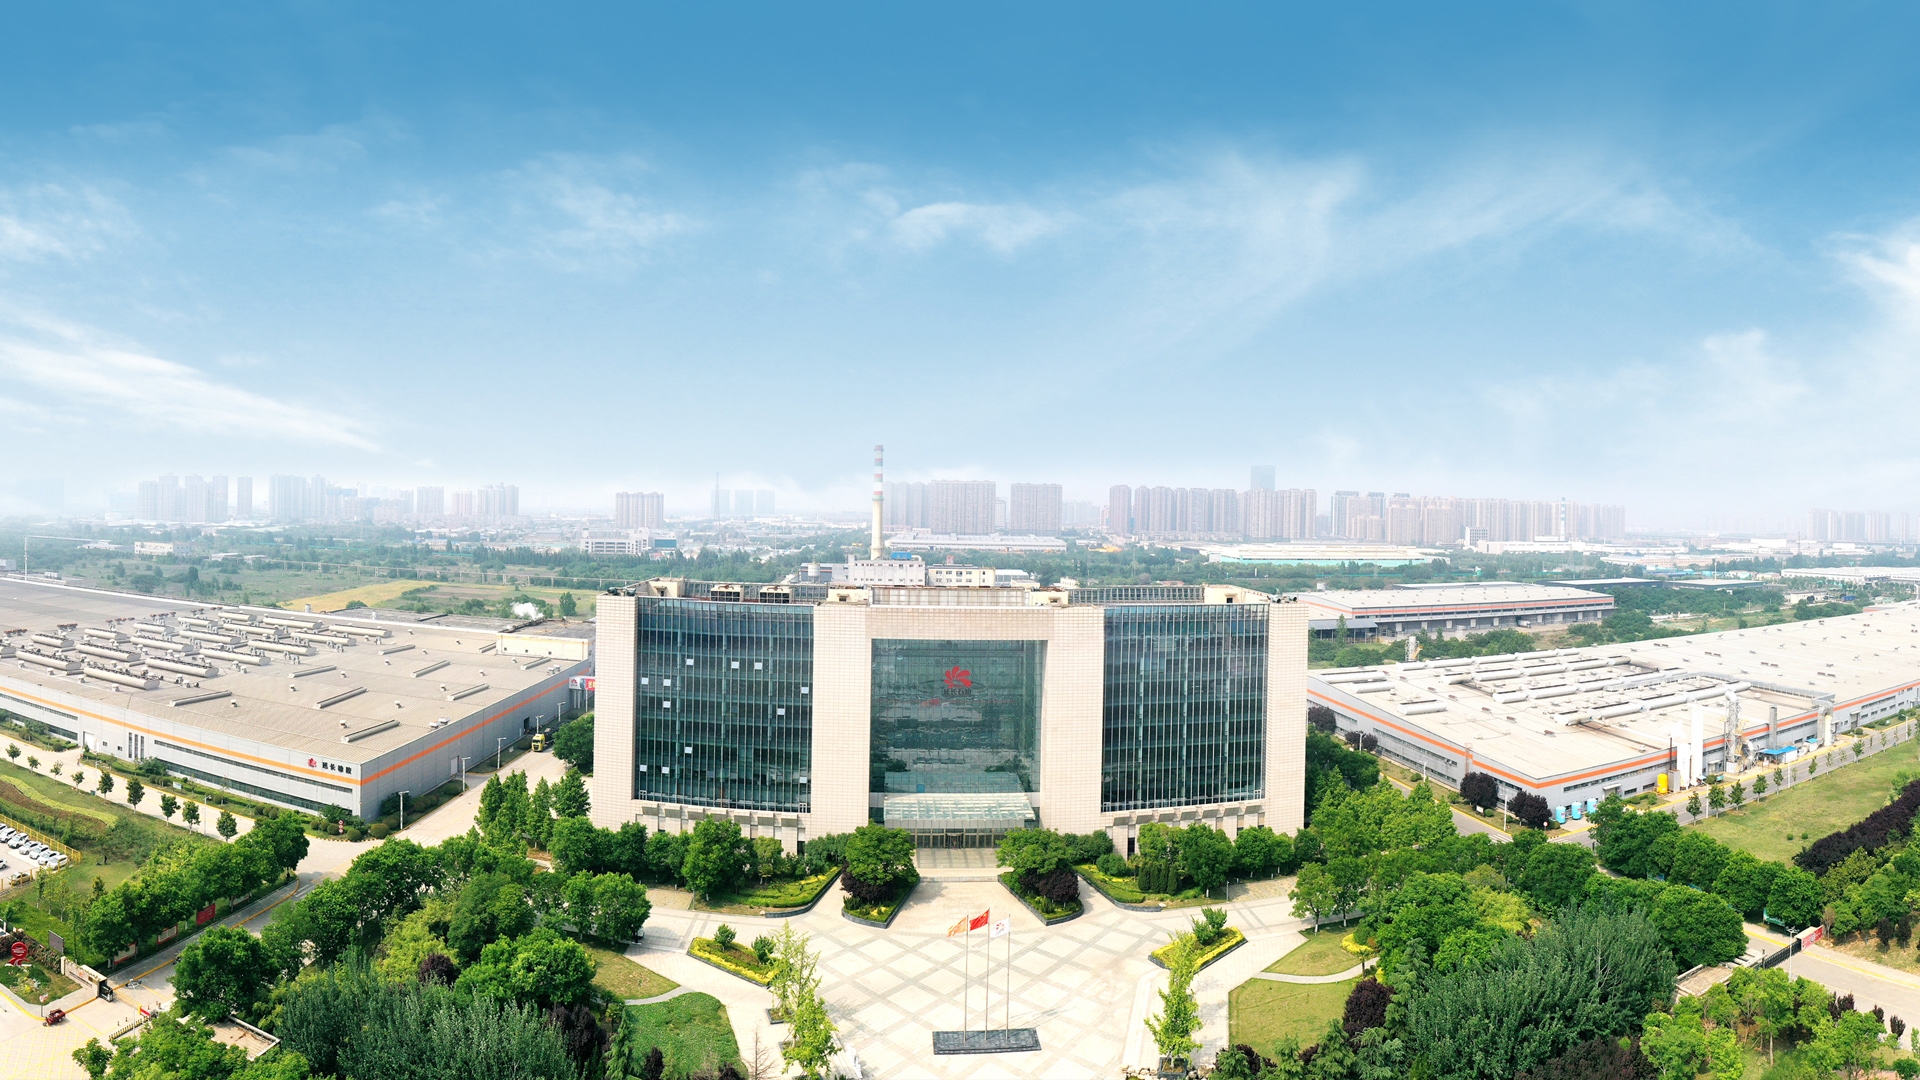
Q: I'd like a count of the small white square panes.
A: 12